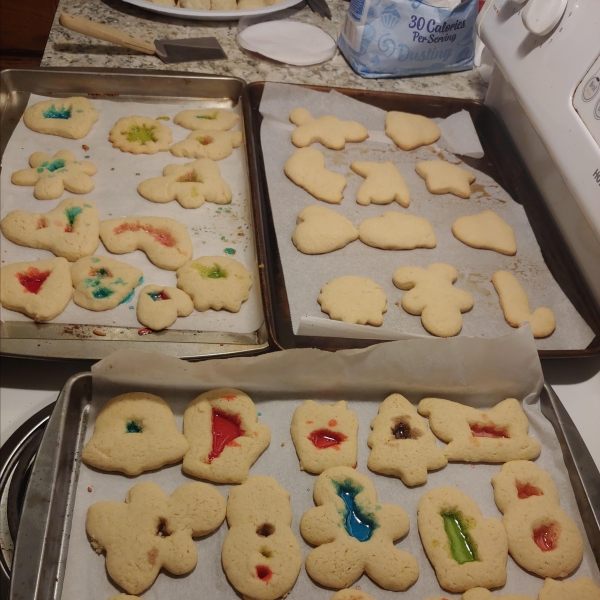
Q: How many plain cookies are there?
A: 11